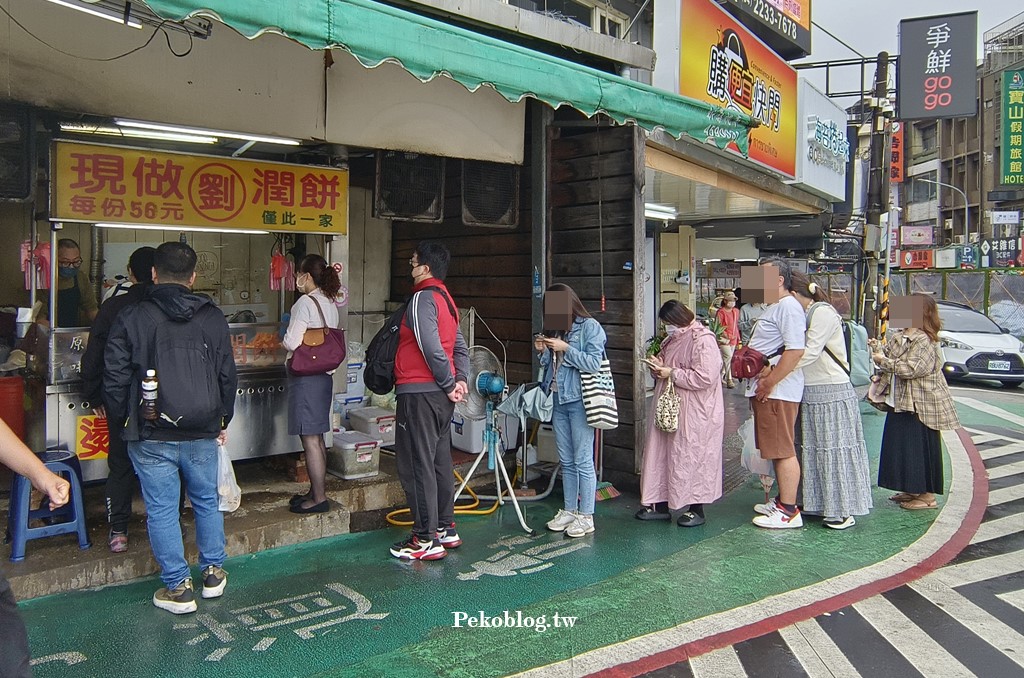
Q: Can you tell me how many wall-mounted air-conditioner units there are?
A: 2